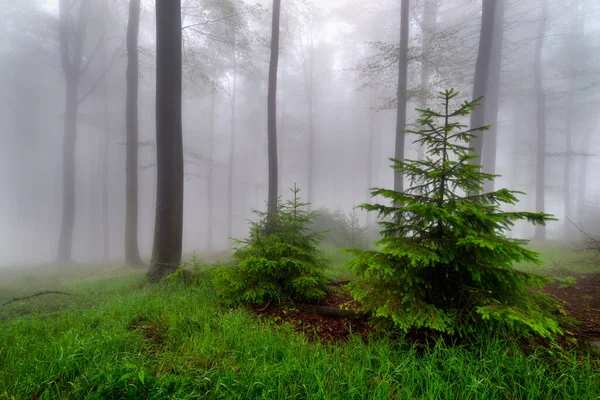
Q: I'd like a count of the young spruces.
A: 2